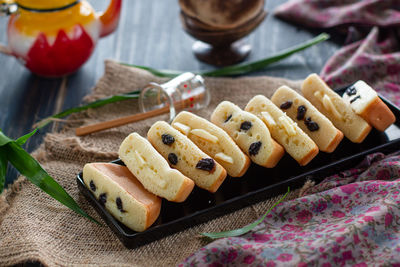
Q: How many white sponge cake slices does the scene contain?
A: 9